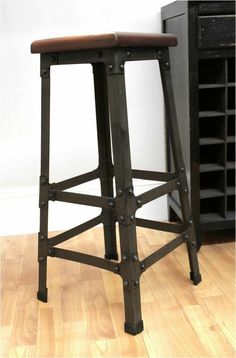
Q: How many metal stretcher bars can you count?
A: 8